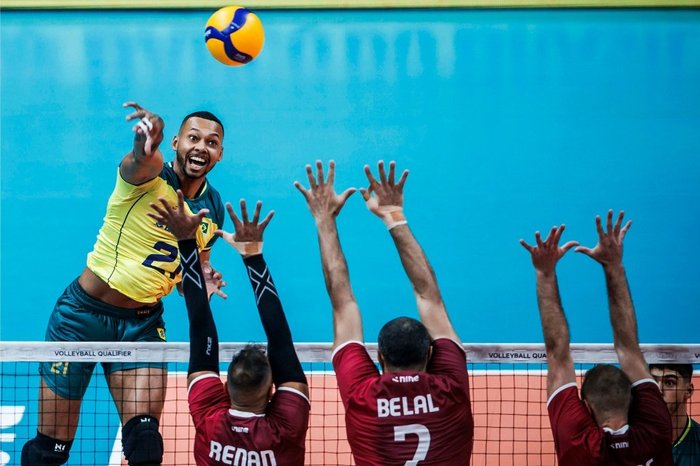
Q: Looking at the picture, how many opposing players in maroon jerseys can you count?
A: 3